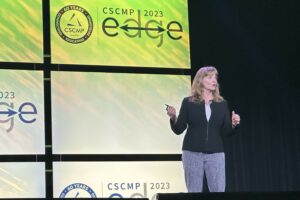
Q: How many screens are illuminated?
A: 6